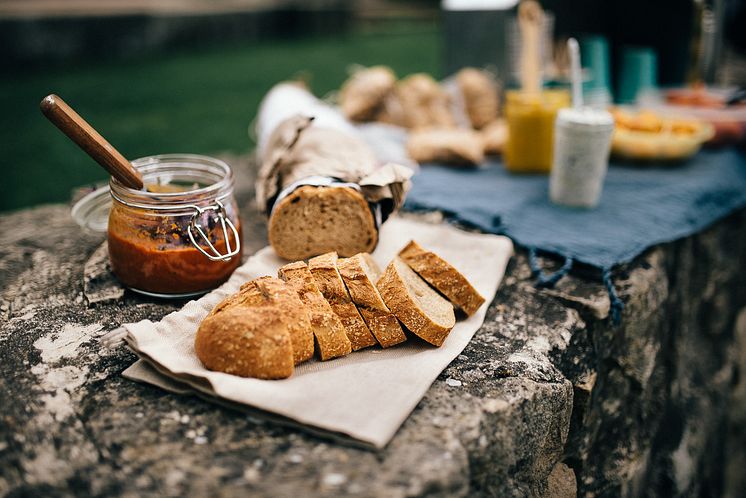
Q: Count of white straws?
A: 1